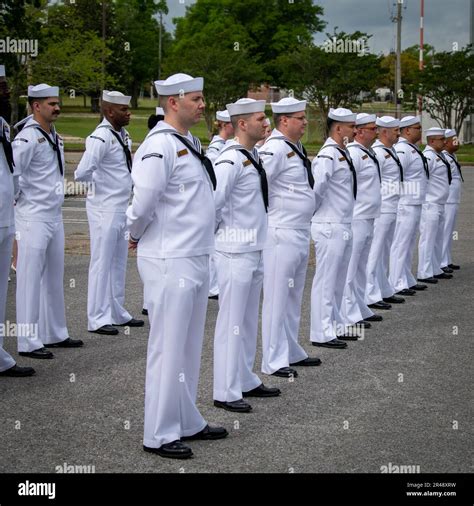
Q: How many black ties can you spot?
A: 12